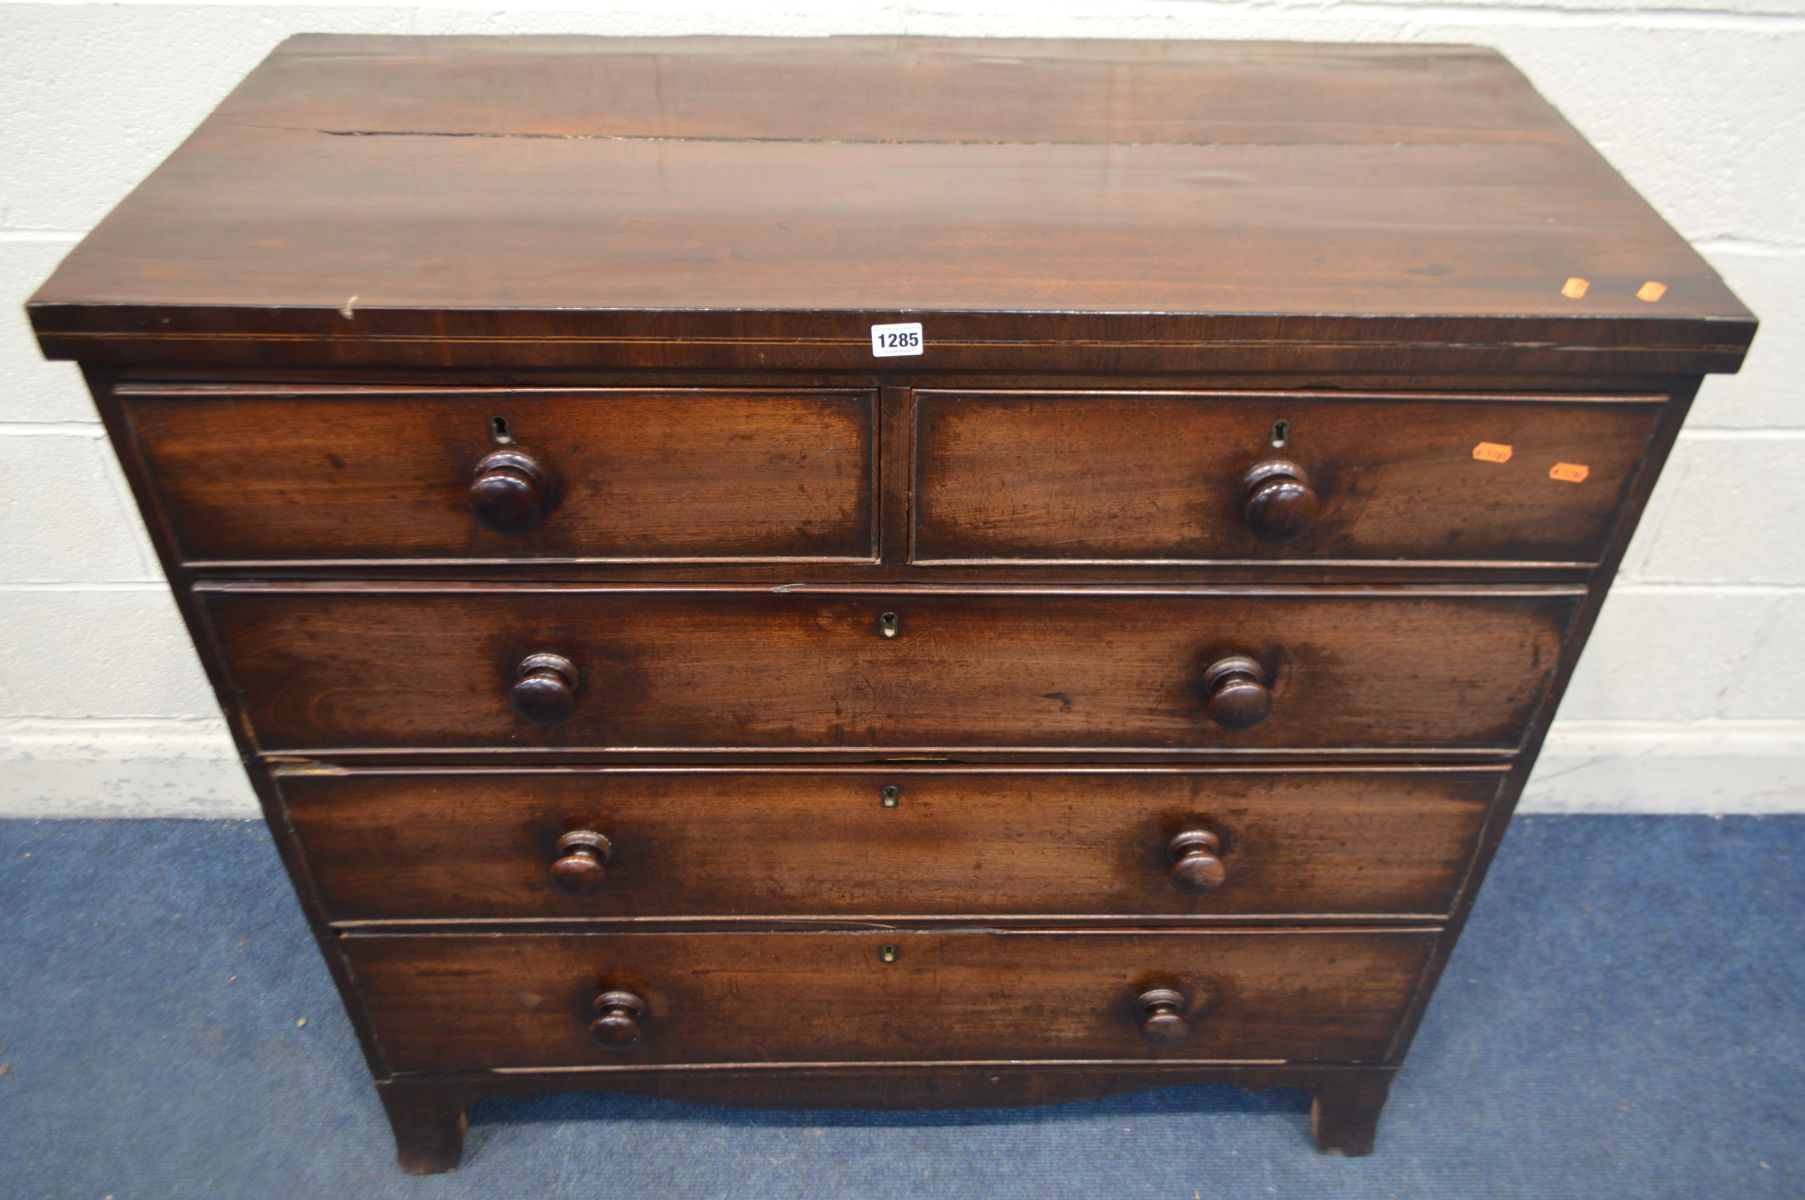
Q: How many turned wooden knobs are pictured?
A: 8